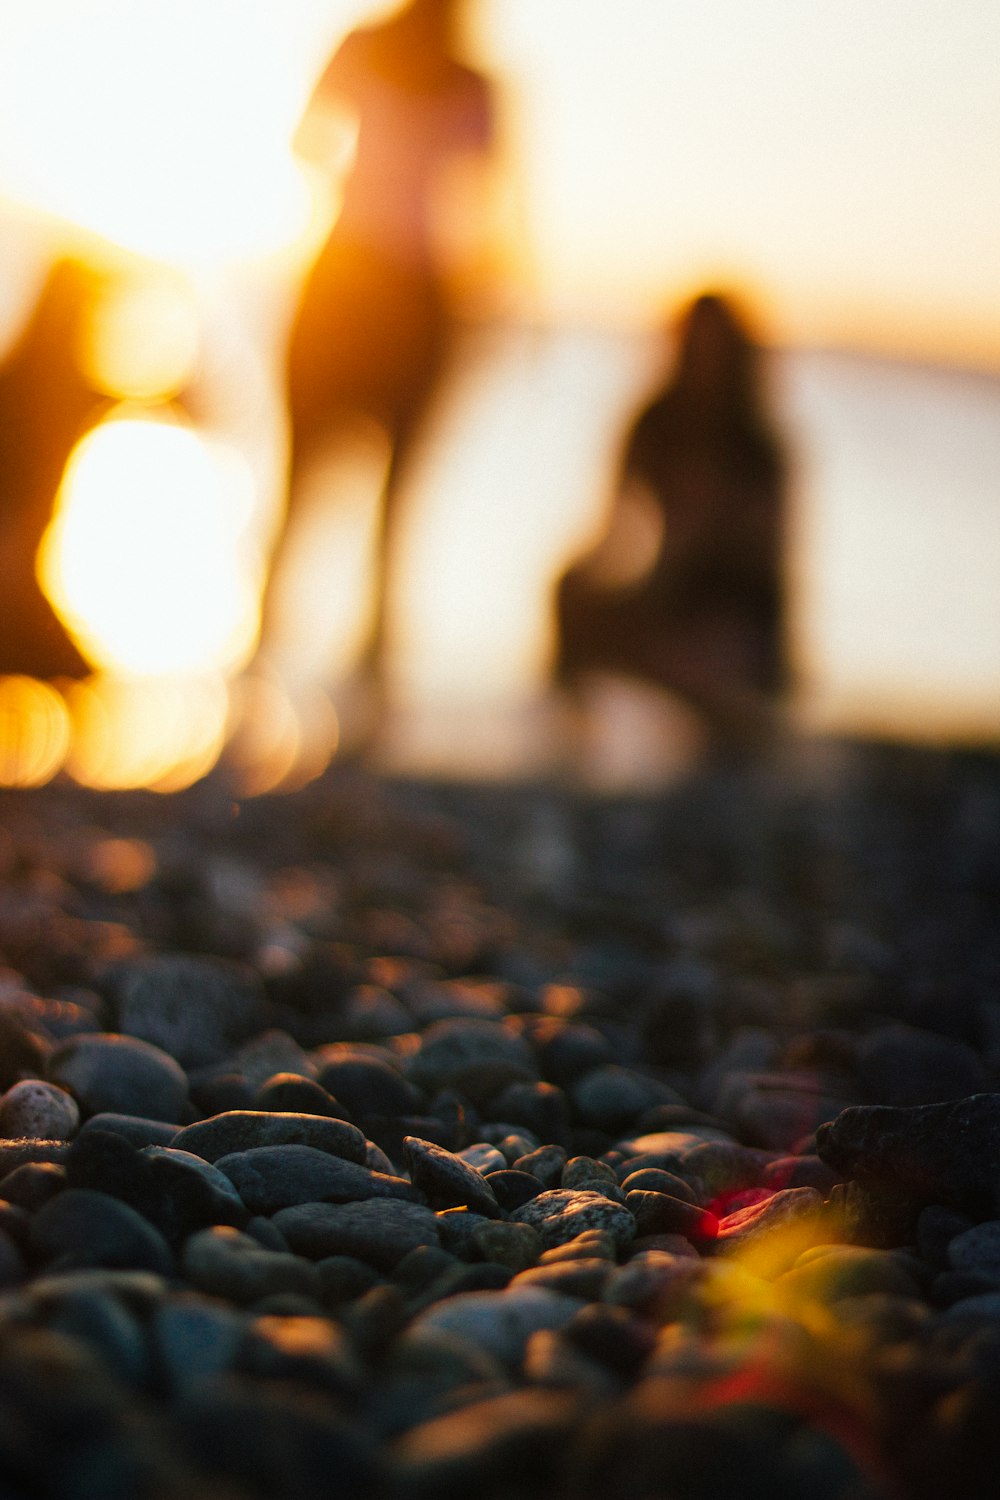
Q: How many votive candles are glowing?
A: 0